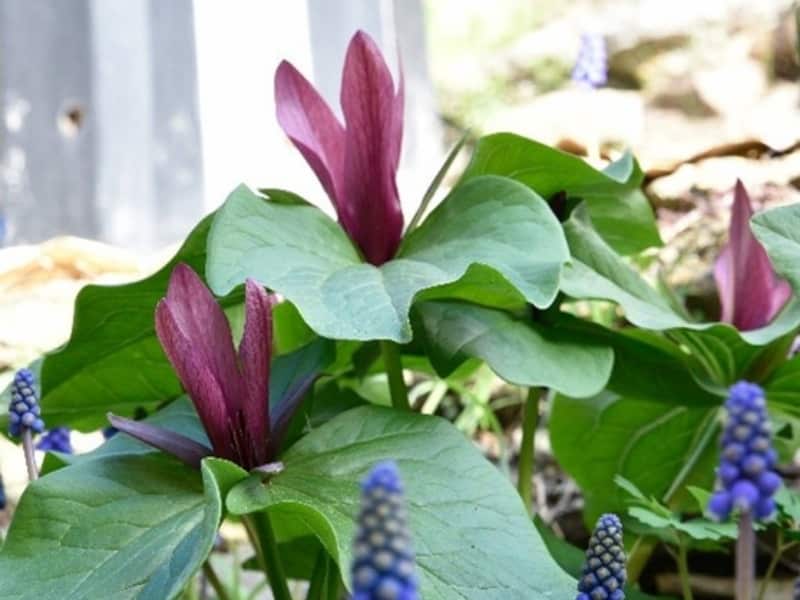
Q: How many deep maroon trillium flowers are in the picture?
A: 3